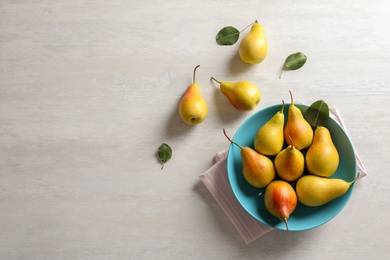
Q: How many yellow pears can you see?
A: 10